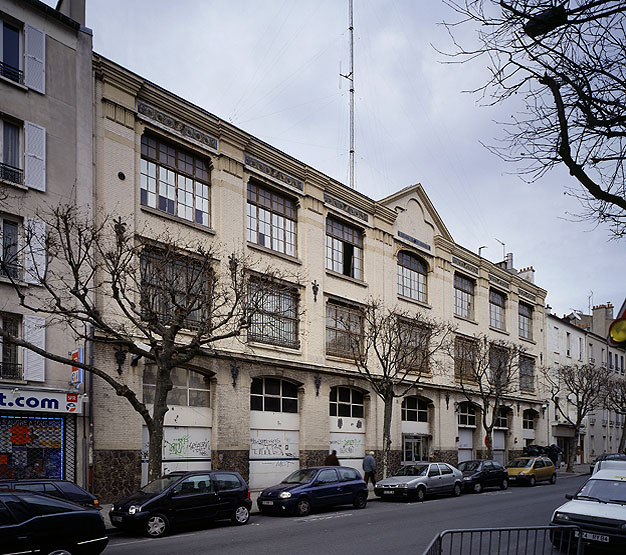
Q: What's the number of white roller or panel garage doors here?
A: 5